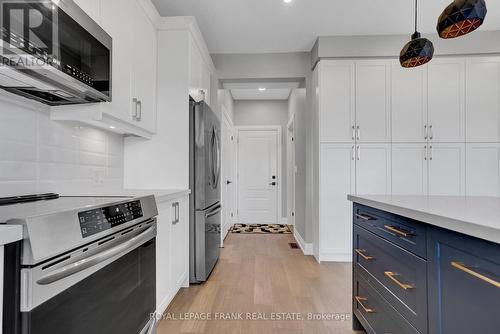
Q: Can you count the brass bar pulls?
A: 6